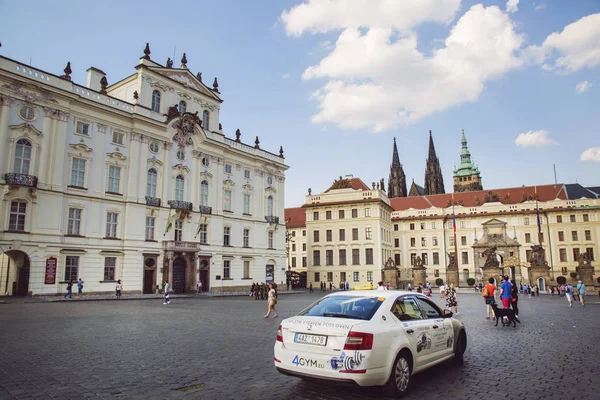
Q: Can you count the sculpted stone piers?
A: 6